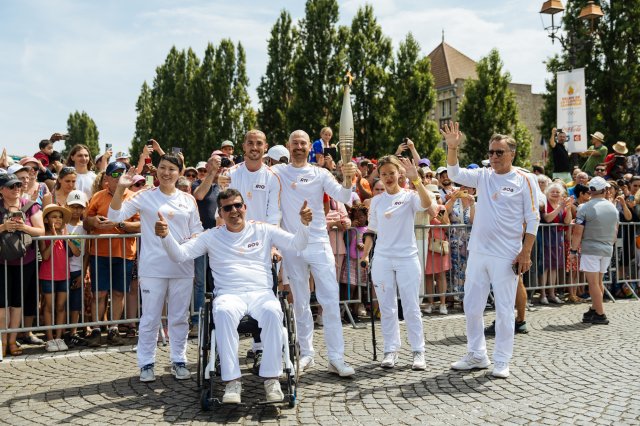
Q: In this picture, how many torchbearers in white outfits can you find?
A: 6